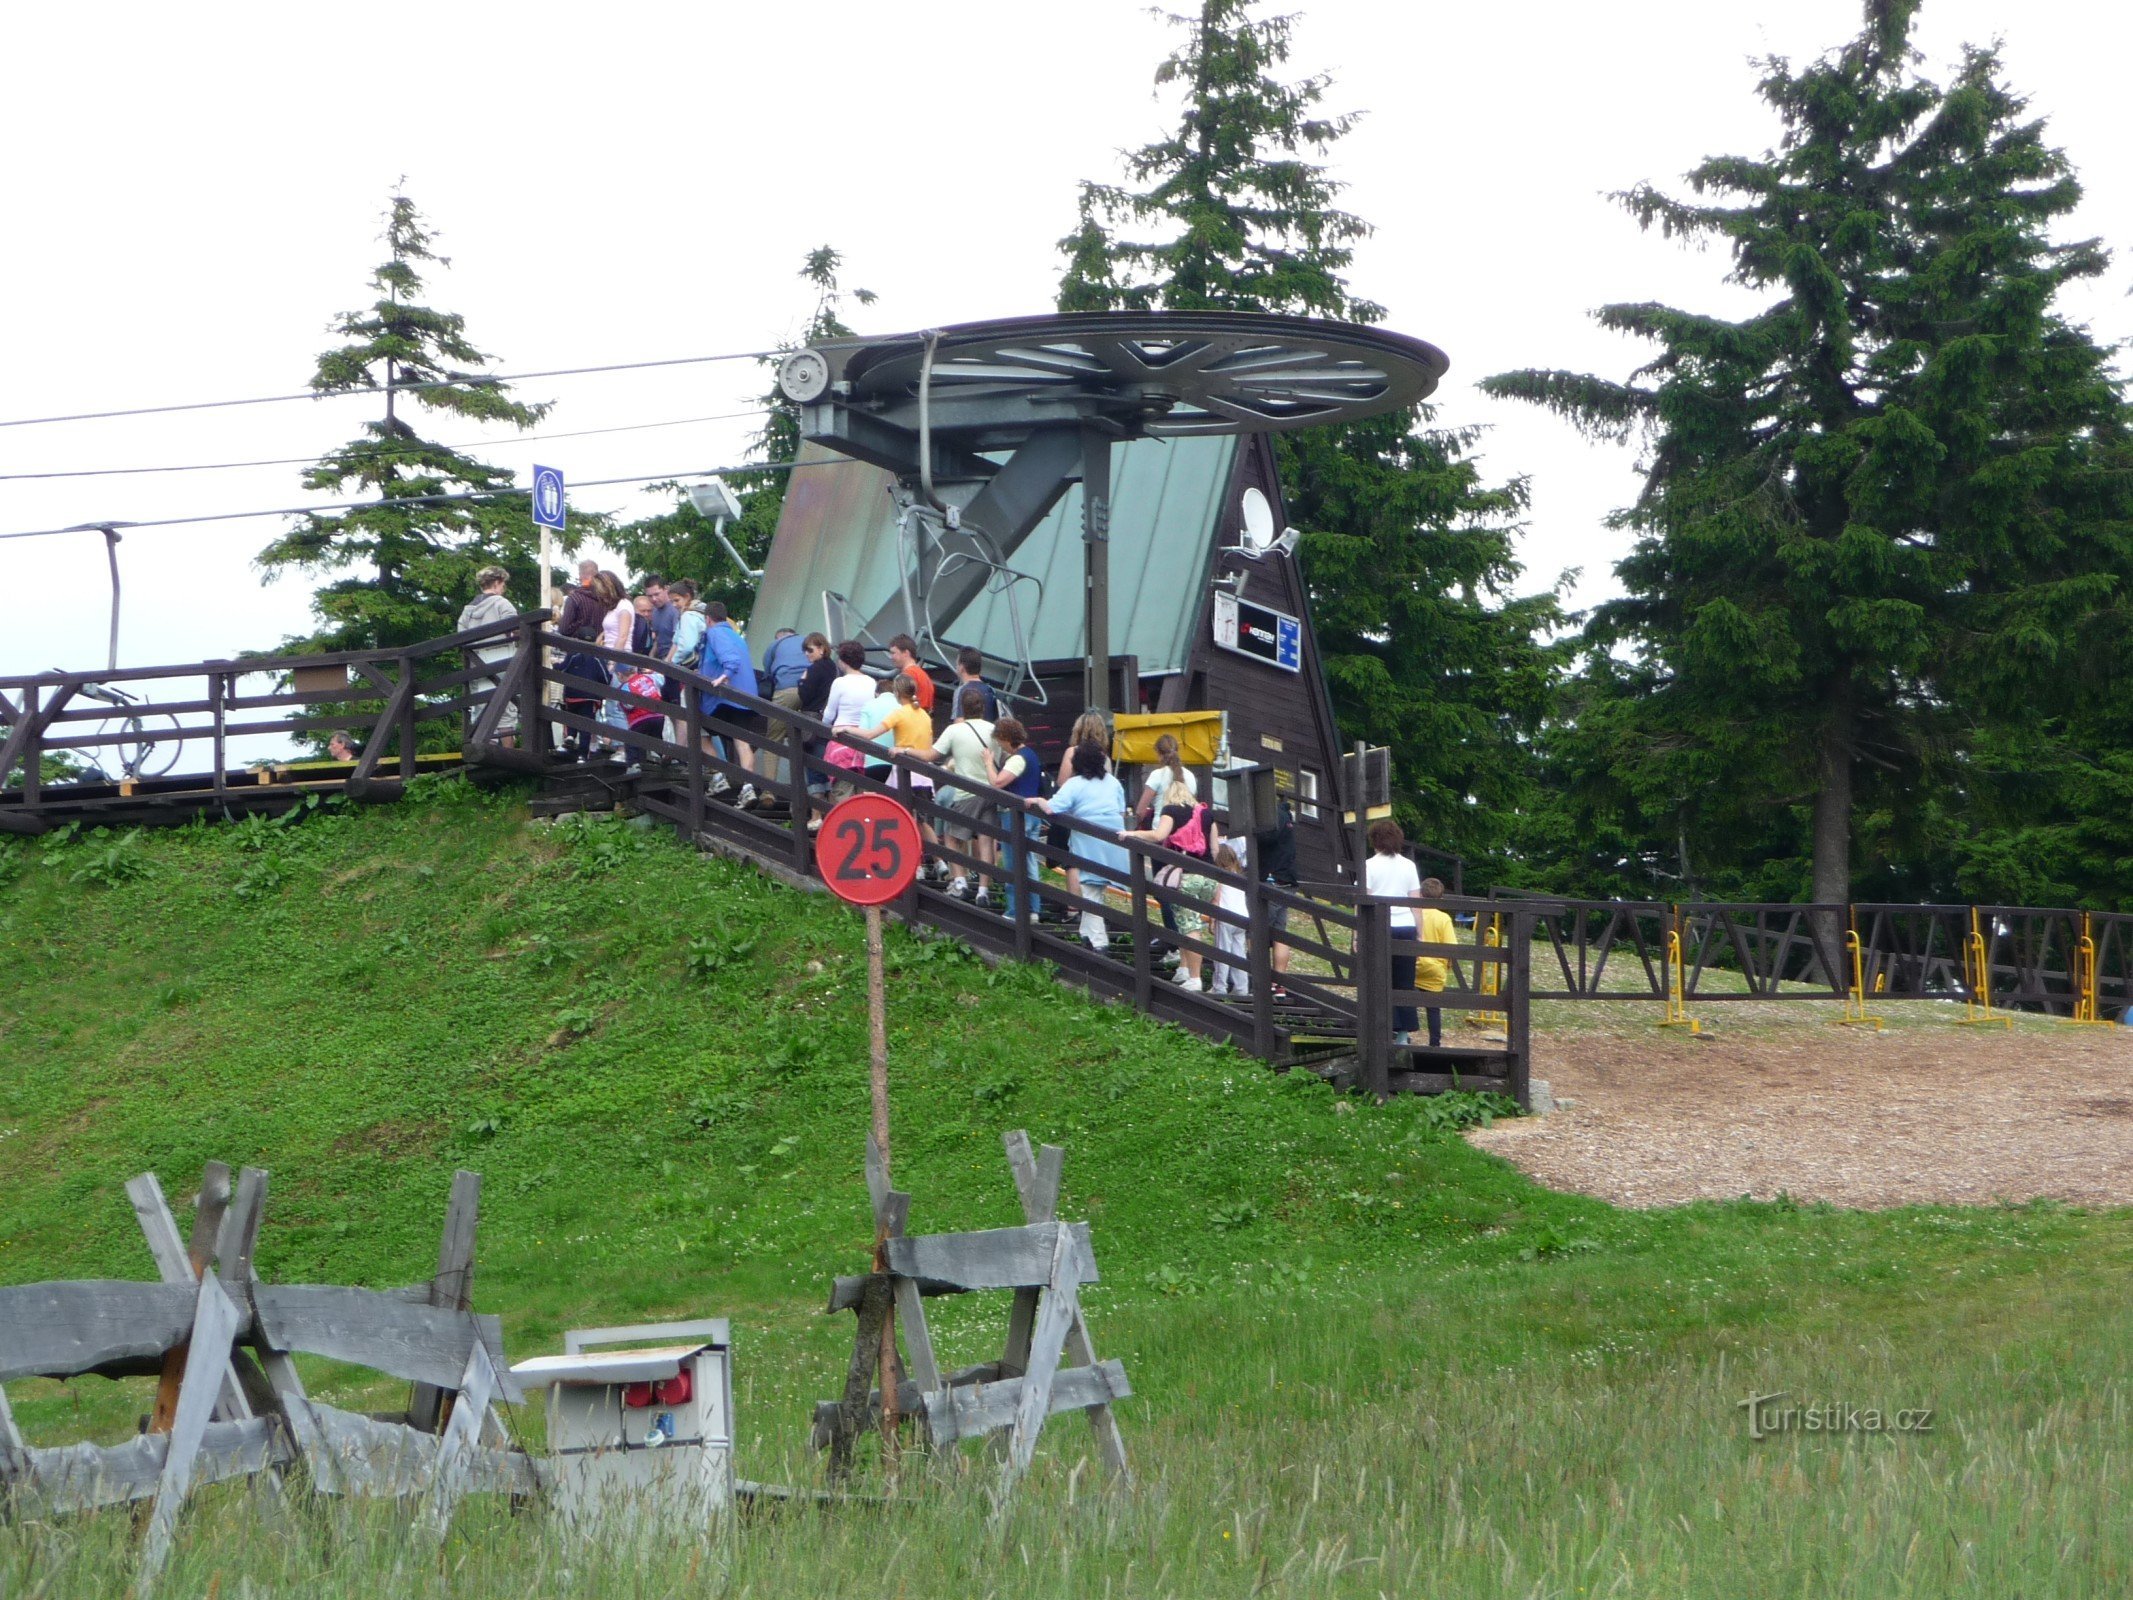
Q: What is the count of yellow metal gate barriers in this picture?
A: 5